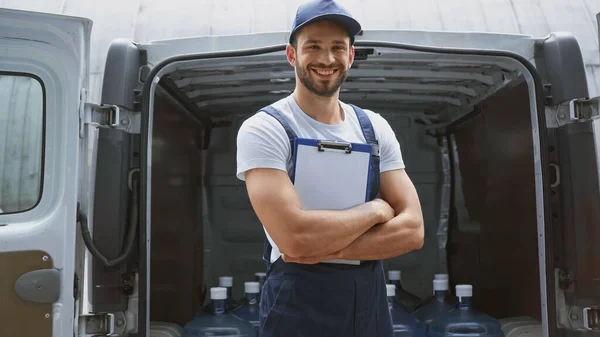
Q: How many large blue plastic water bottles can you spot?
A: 9